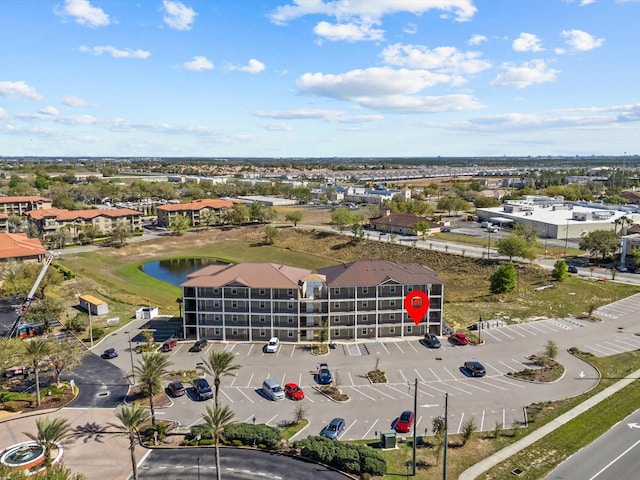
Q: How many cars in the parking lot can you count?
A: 14